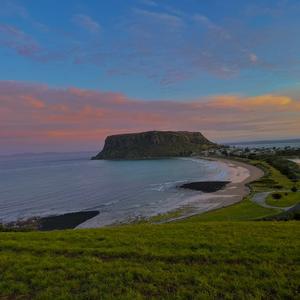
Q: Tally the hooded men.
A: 0